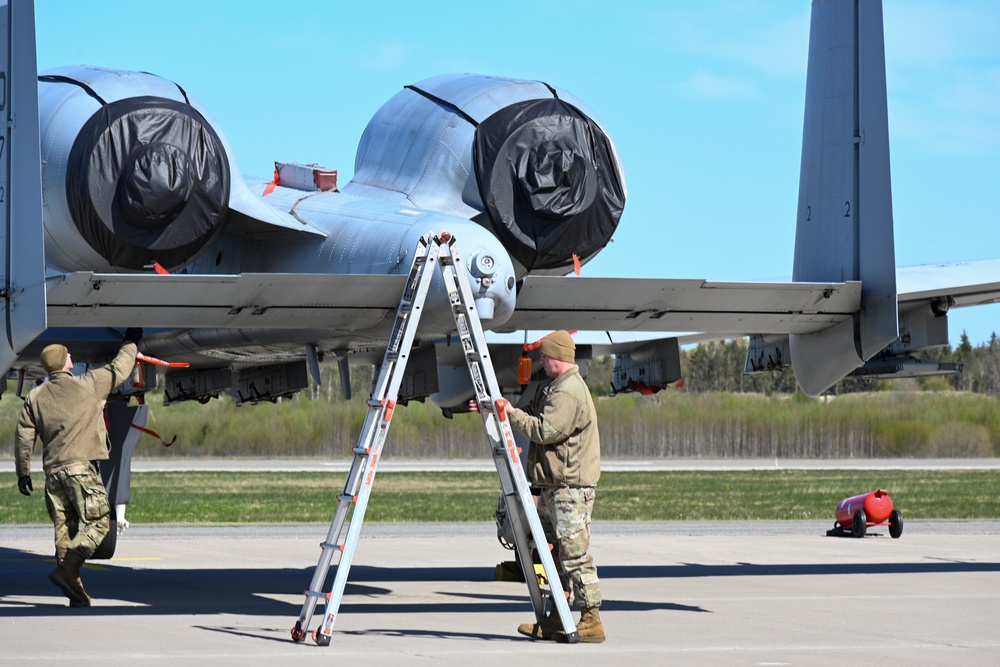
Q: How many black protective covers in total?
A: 2